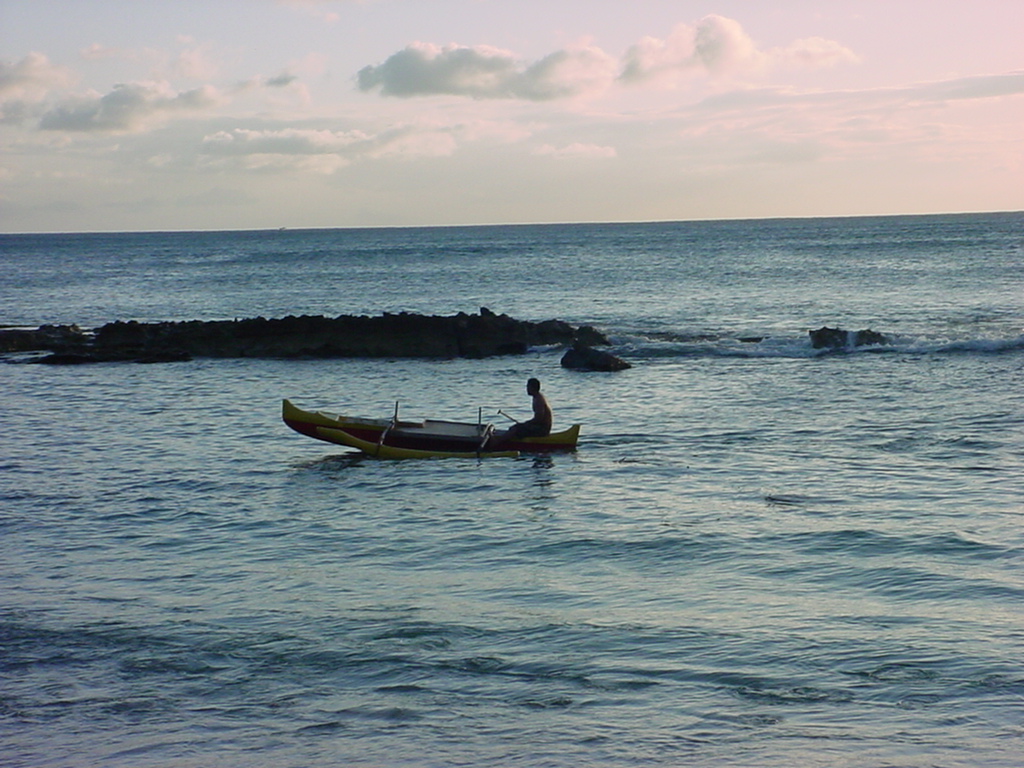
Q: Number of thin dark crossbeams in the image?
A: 2